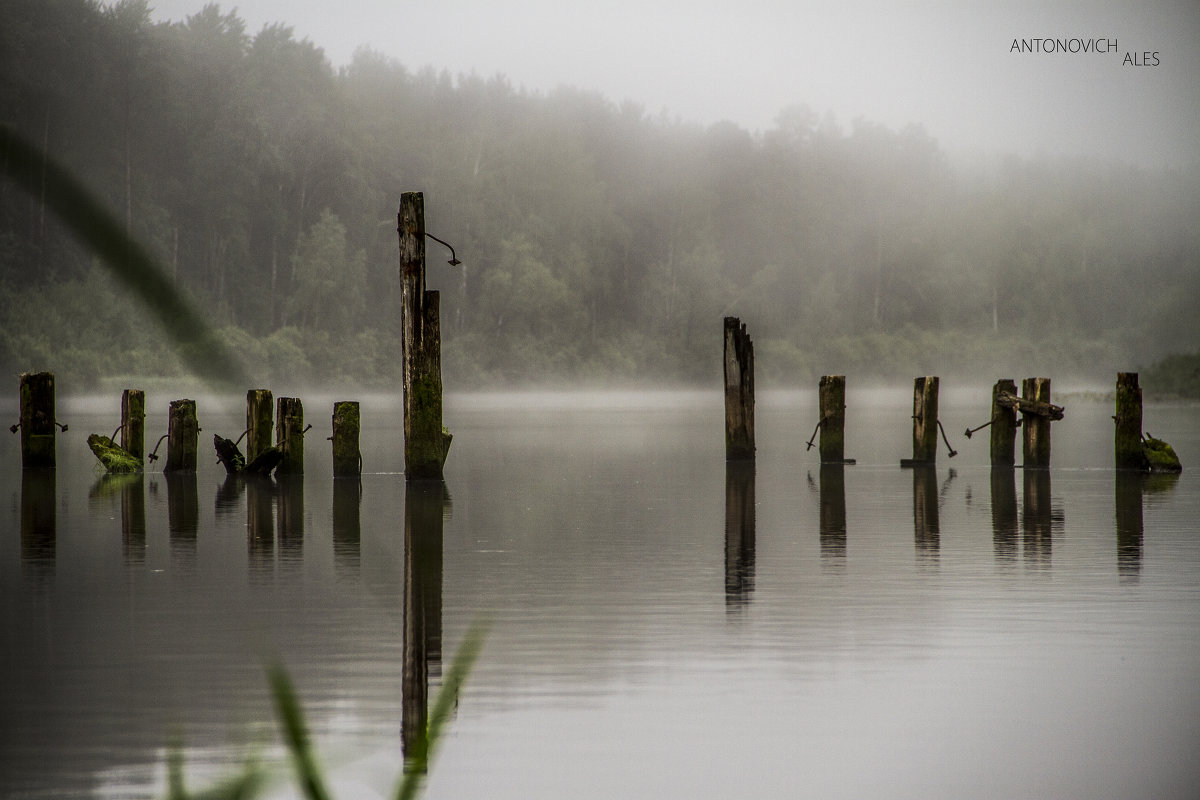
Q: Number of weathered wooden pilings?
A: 13